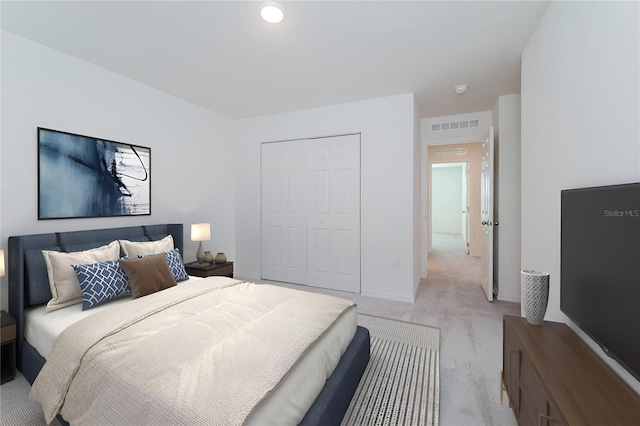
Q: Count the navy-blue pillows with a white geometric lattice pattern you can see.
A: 2